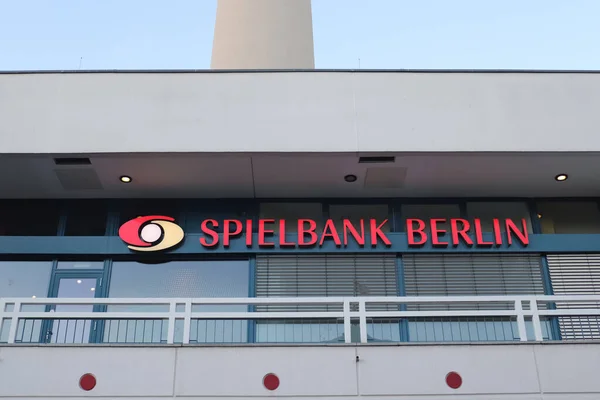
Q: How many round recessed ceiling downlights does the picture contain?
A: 3